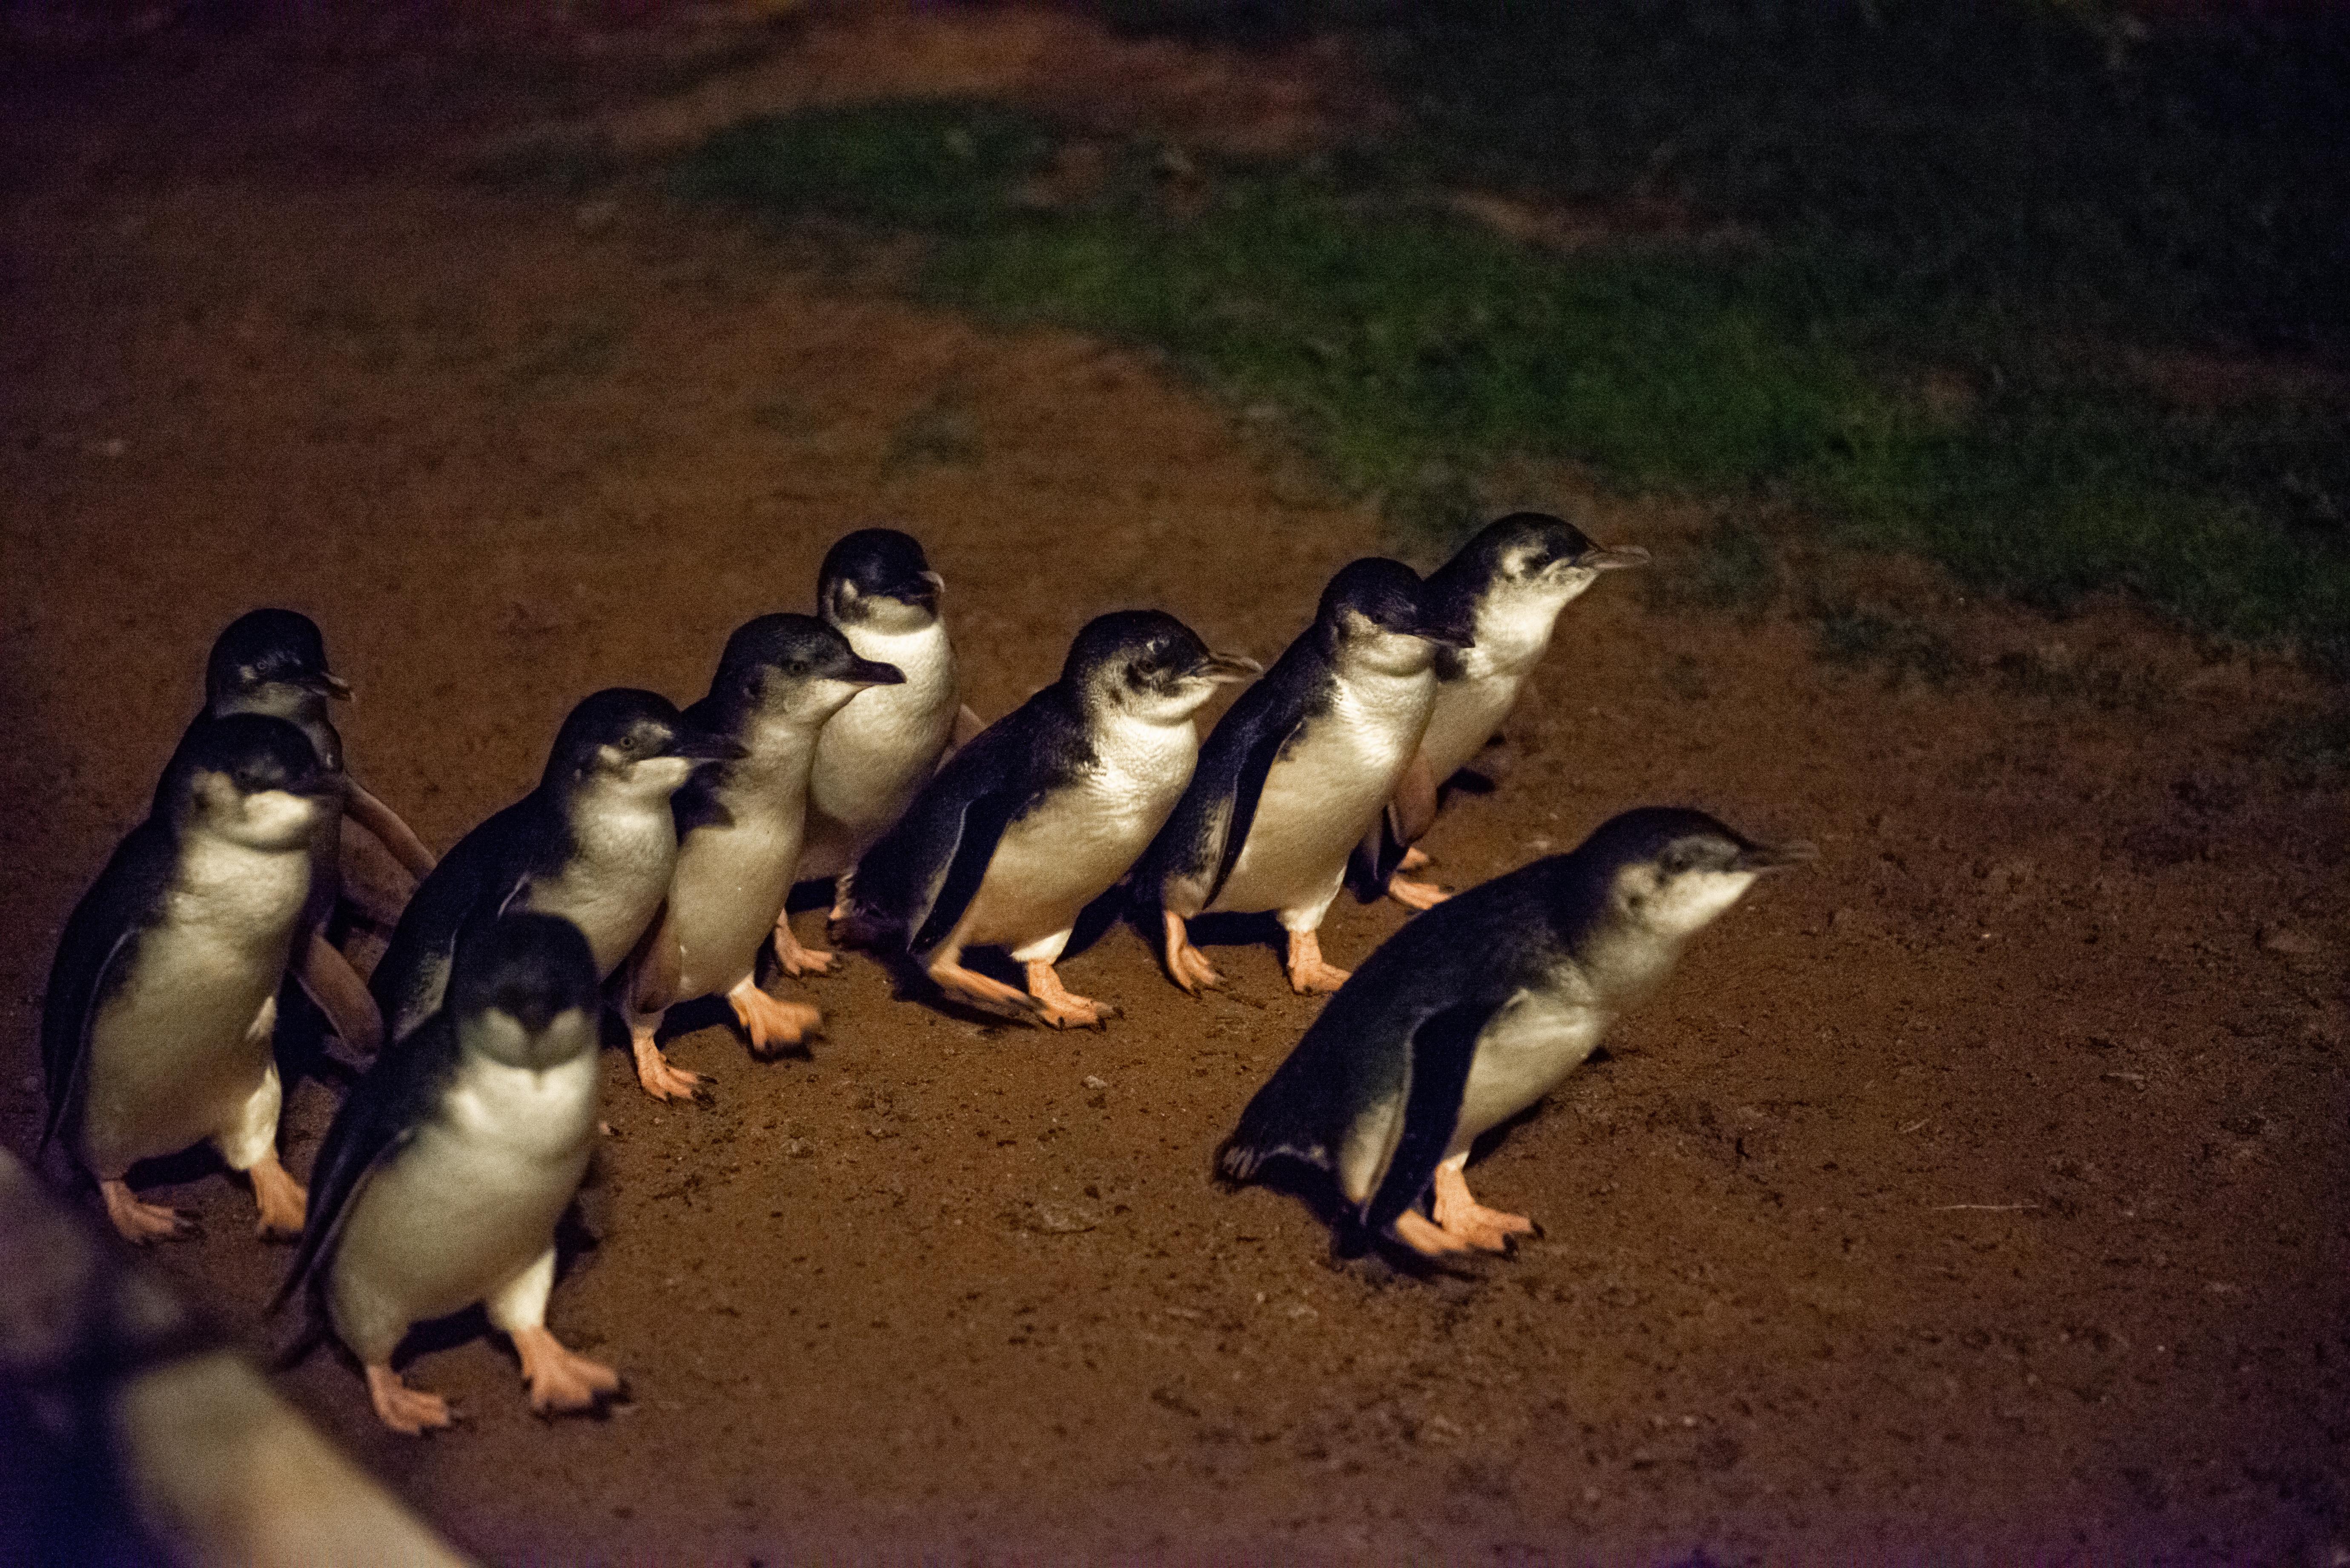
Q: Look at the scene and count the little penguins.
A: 10